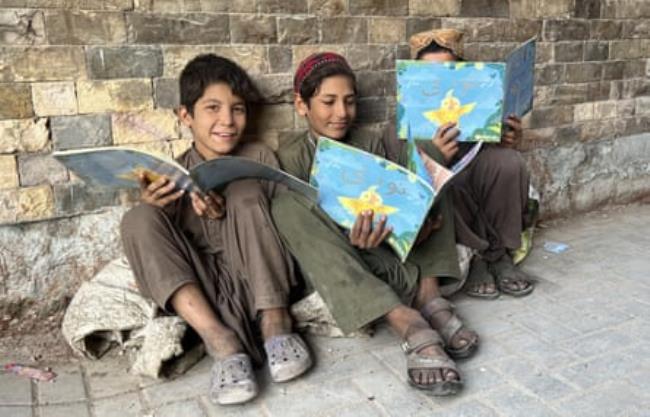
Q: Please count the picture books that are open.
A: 3